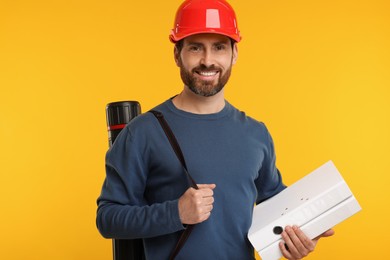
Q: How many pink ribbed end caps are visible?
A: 0